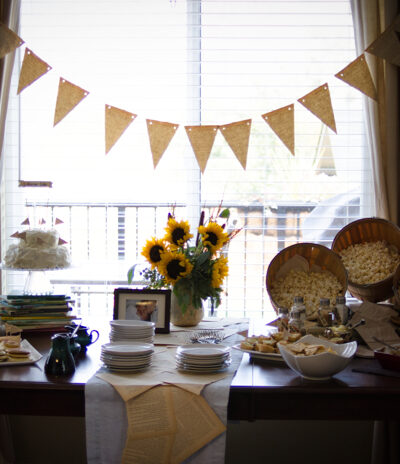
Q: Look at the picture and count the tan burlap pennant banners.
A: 11